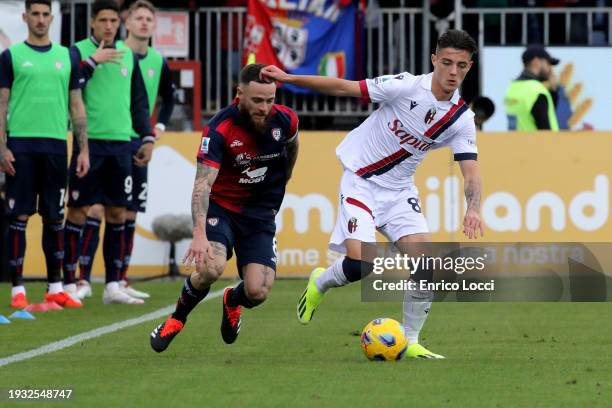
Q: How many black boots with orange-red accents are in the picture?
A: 2